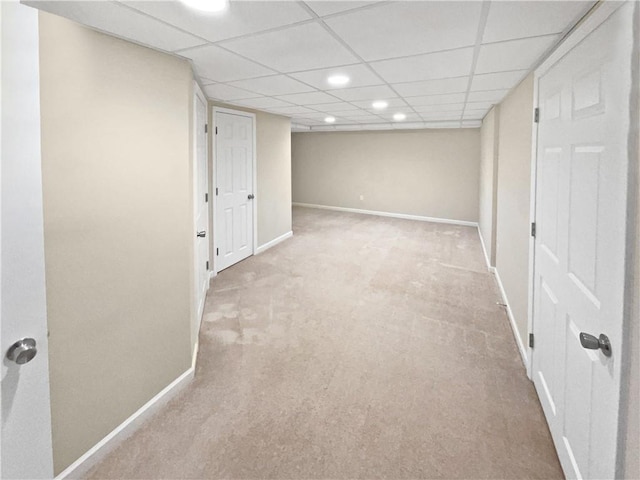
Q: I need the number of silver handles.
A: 4